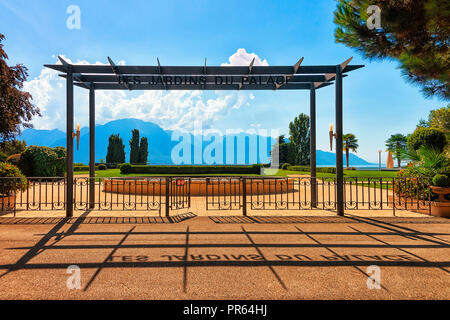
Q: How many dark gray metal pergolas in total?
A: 1